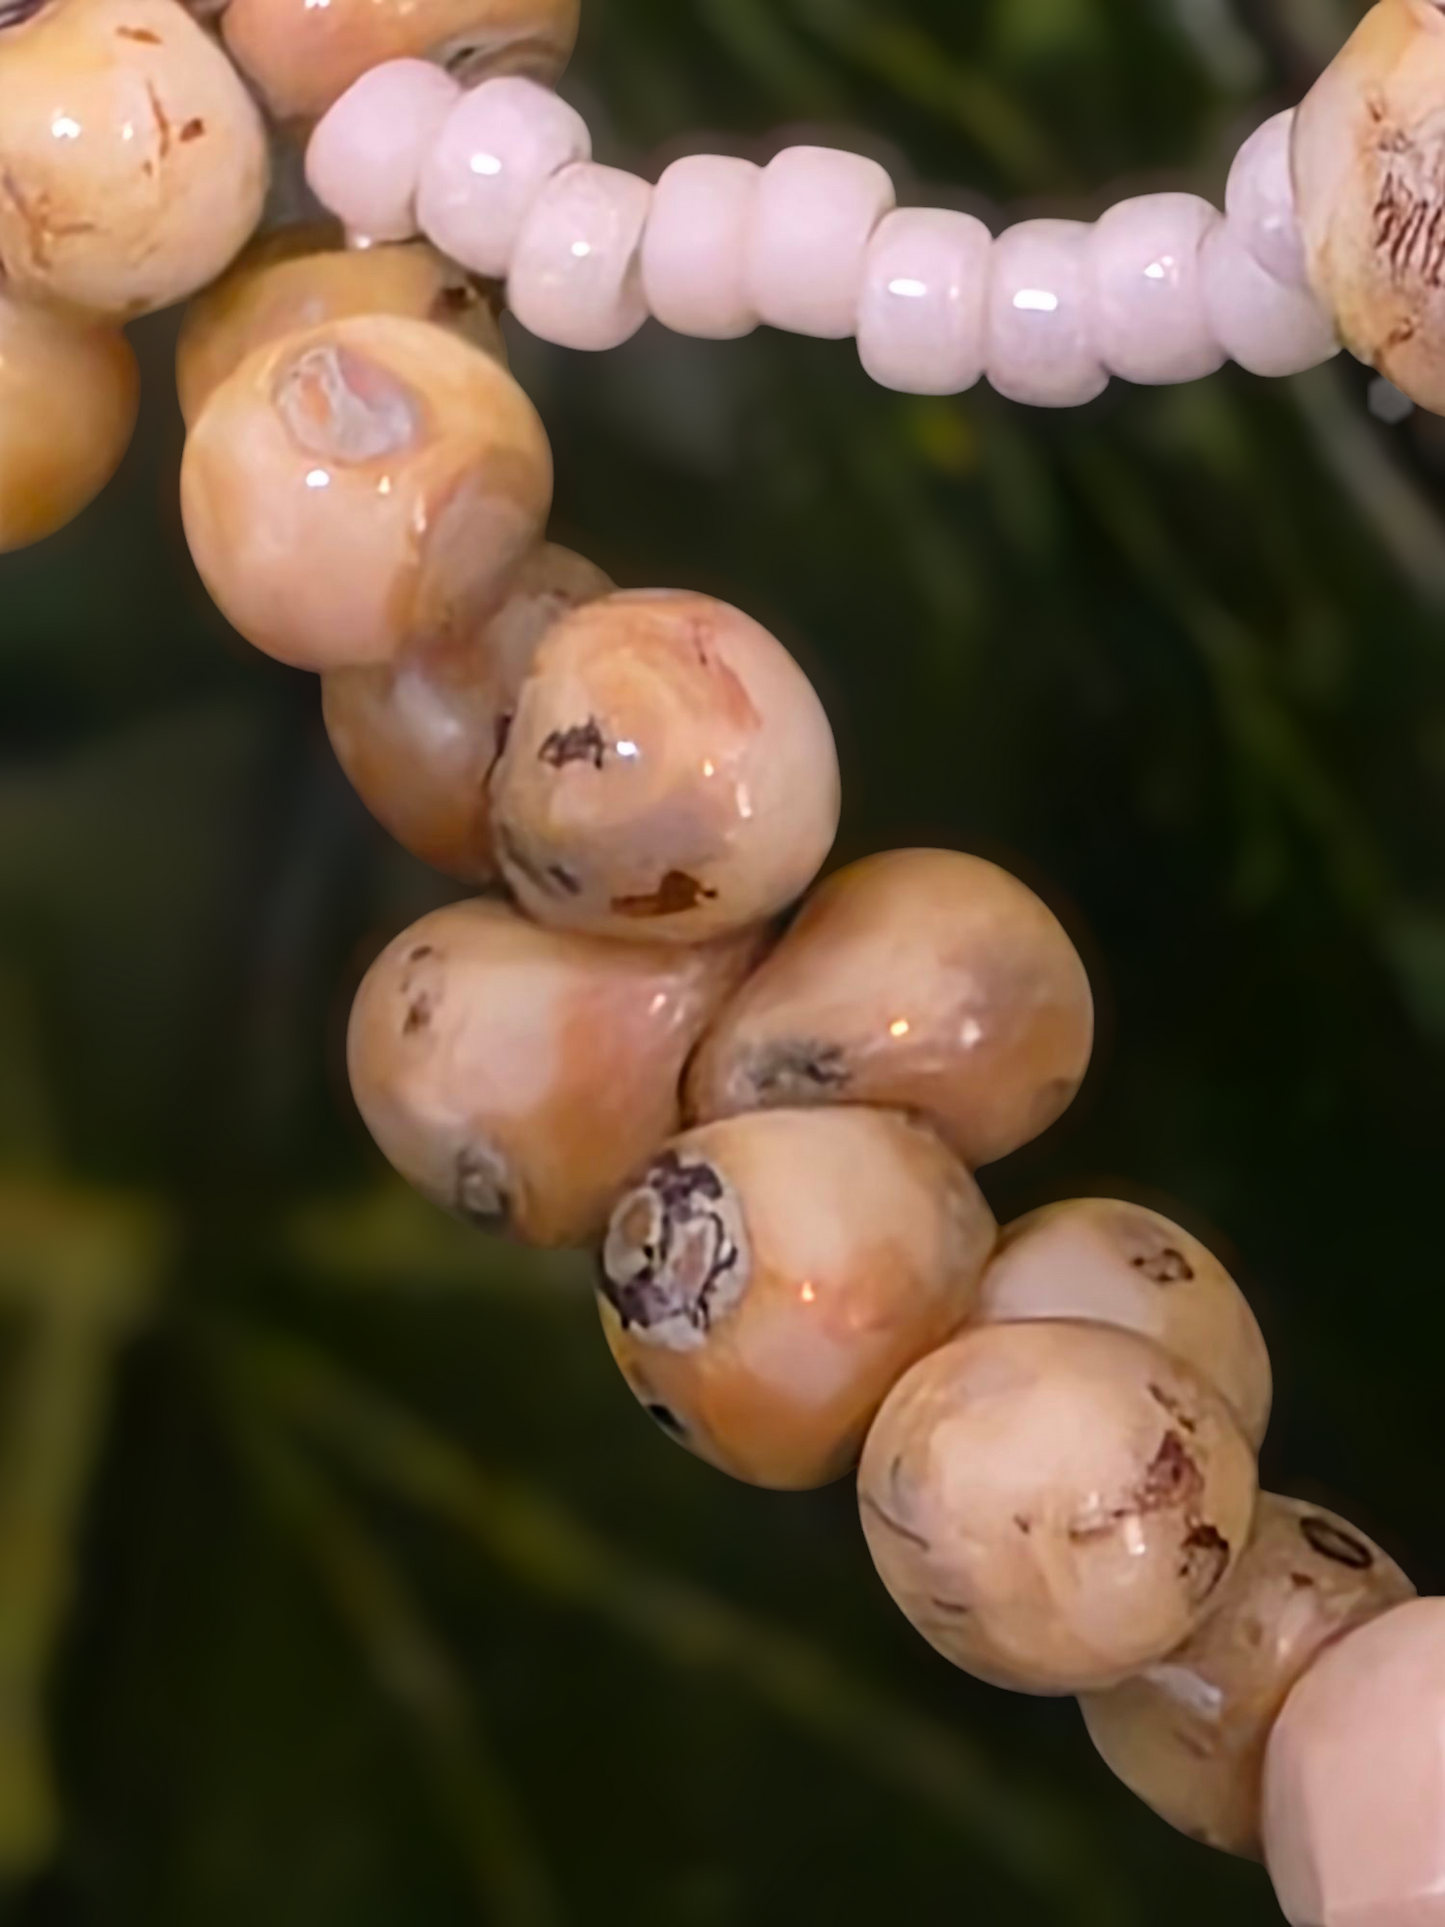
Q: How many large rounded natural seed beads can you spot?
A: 14